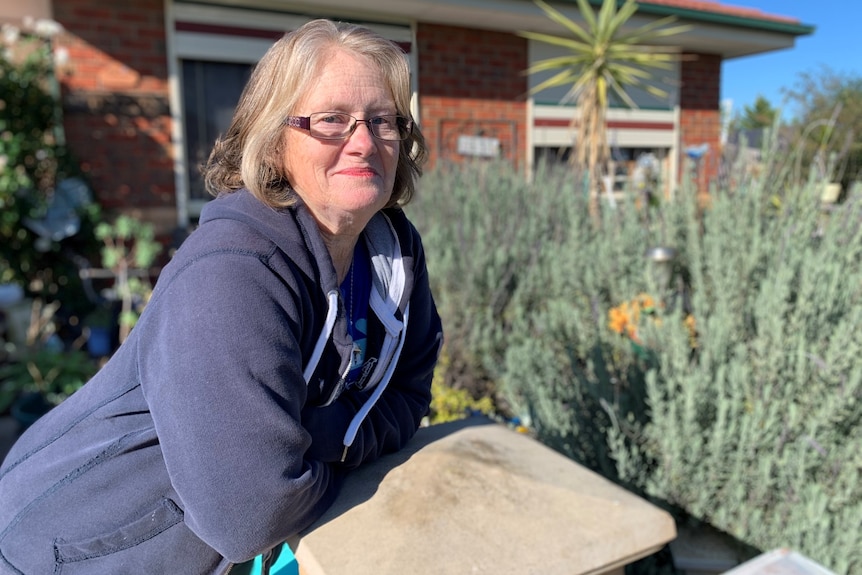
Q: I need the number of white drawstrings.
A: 2